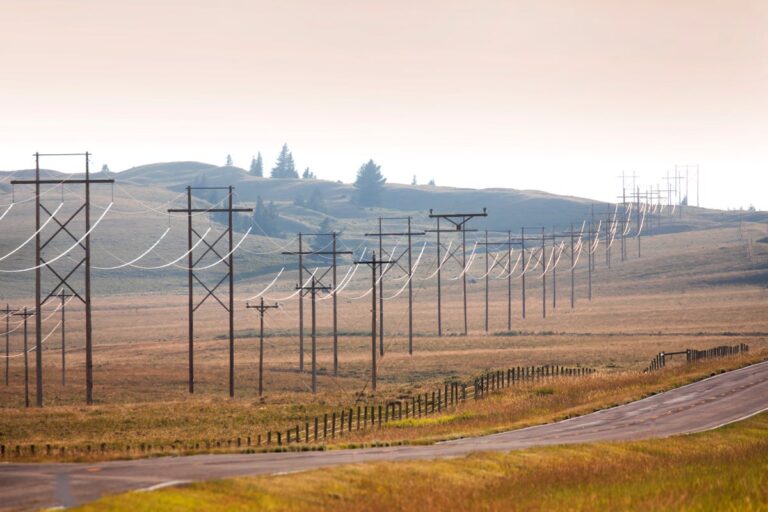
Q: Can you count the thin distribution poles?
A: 6